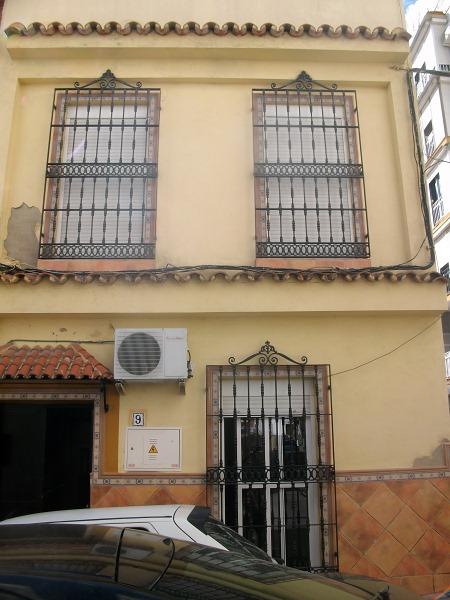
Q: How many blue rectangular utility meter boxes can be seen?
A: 0